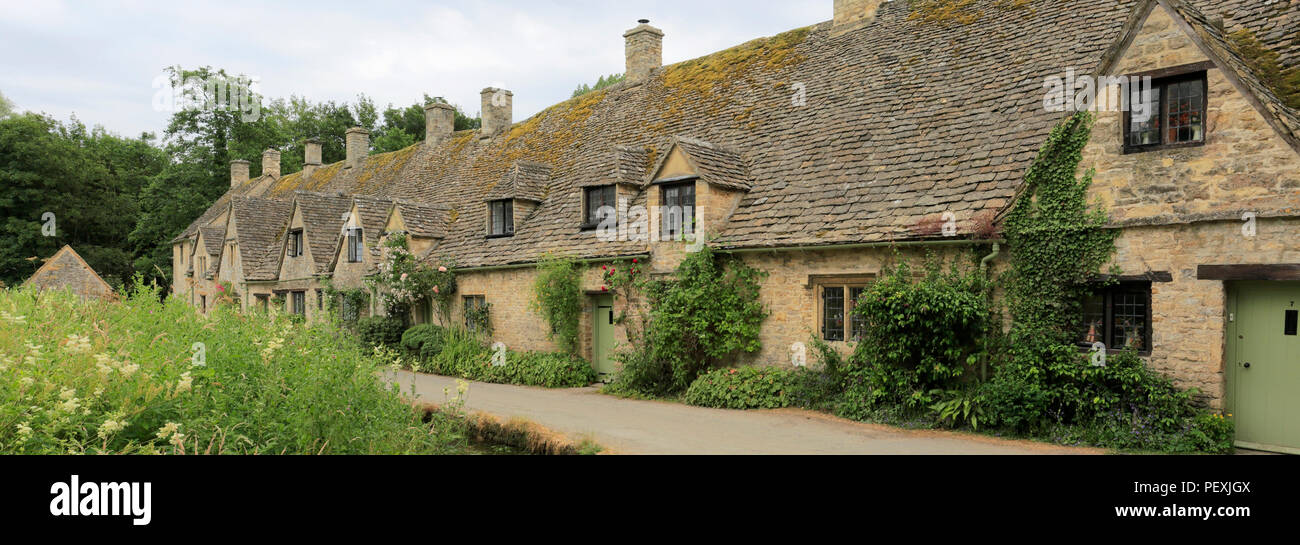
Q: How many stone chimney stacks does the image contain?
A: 8